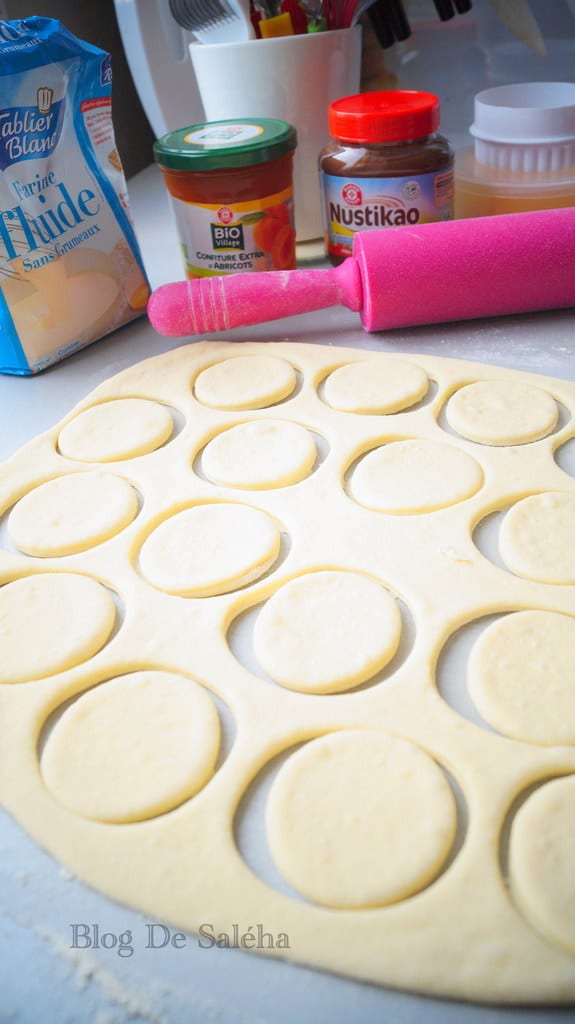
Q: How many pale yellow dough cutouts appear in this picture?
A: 15